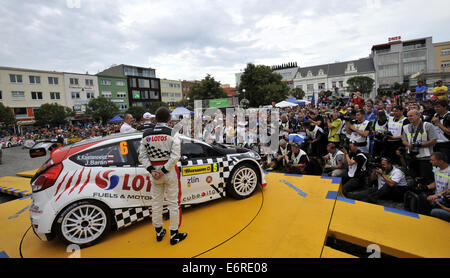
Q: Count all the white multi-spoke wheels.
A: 2